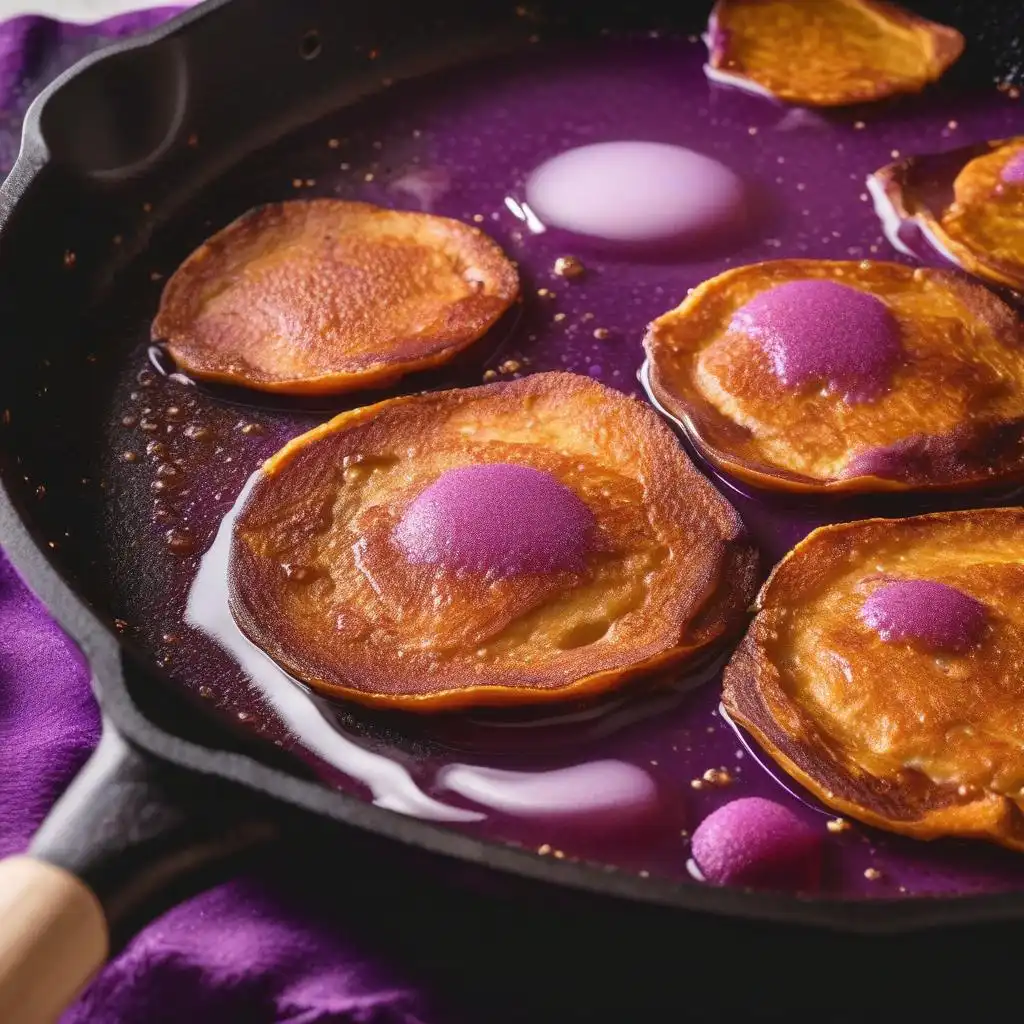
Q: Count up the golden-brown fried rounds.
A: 6